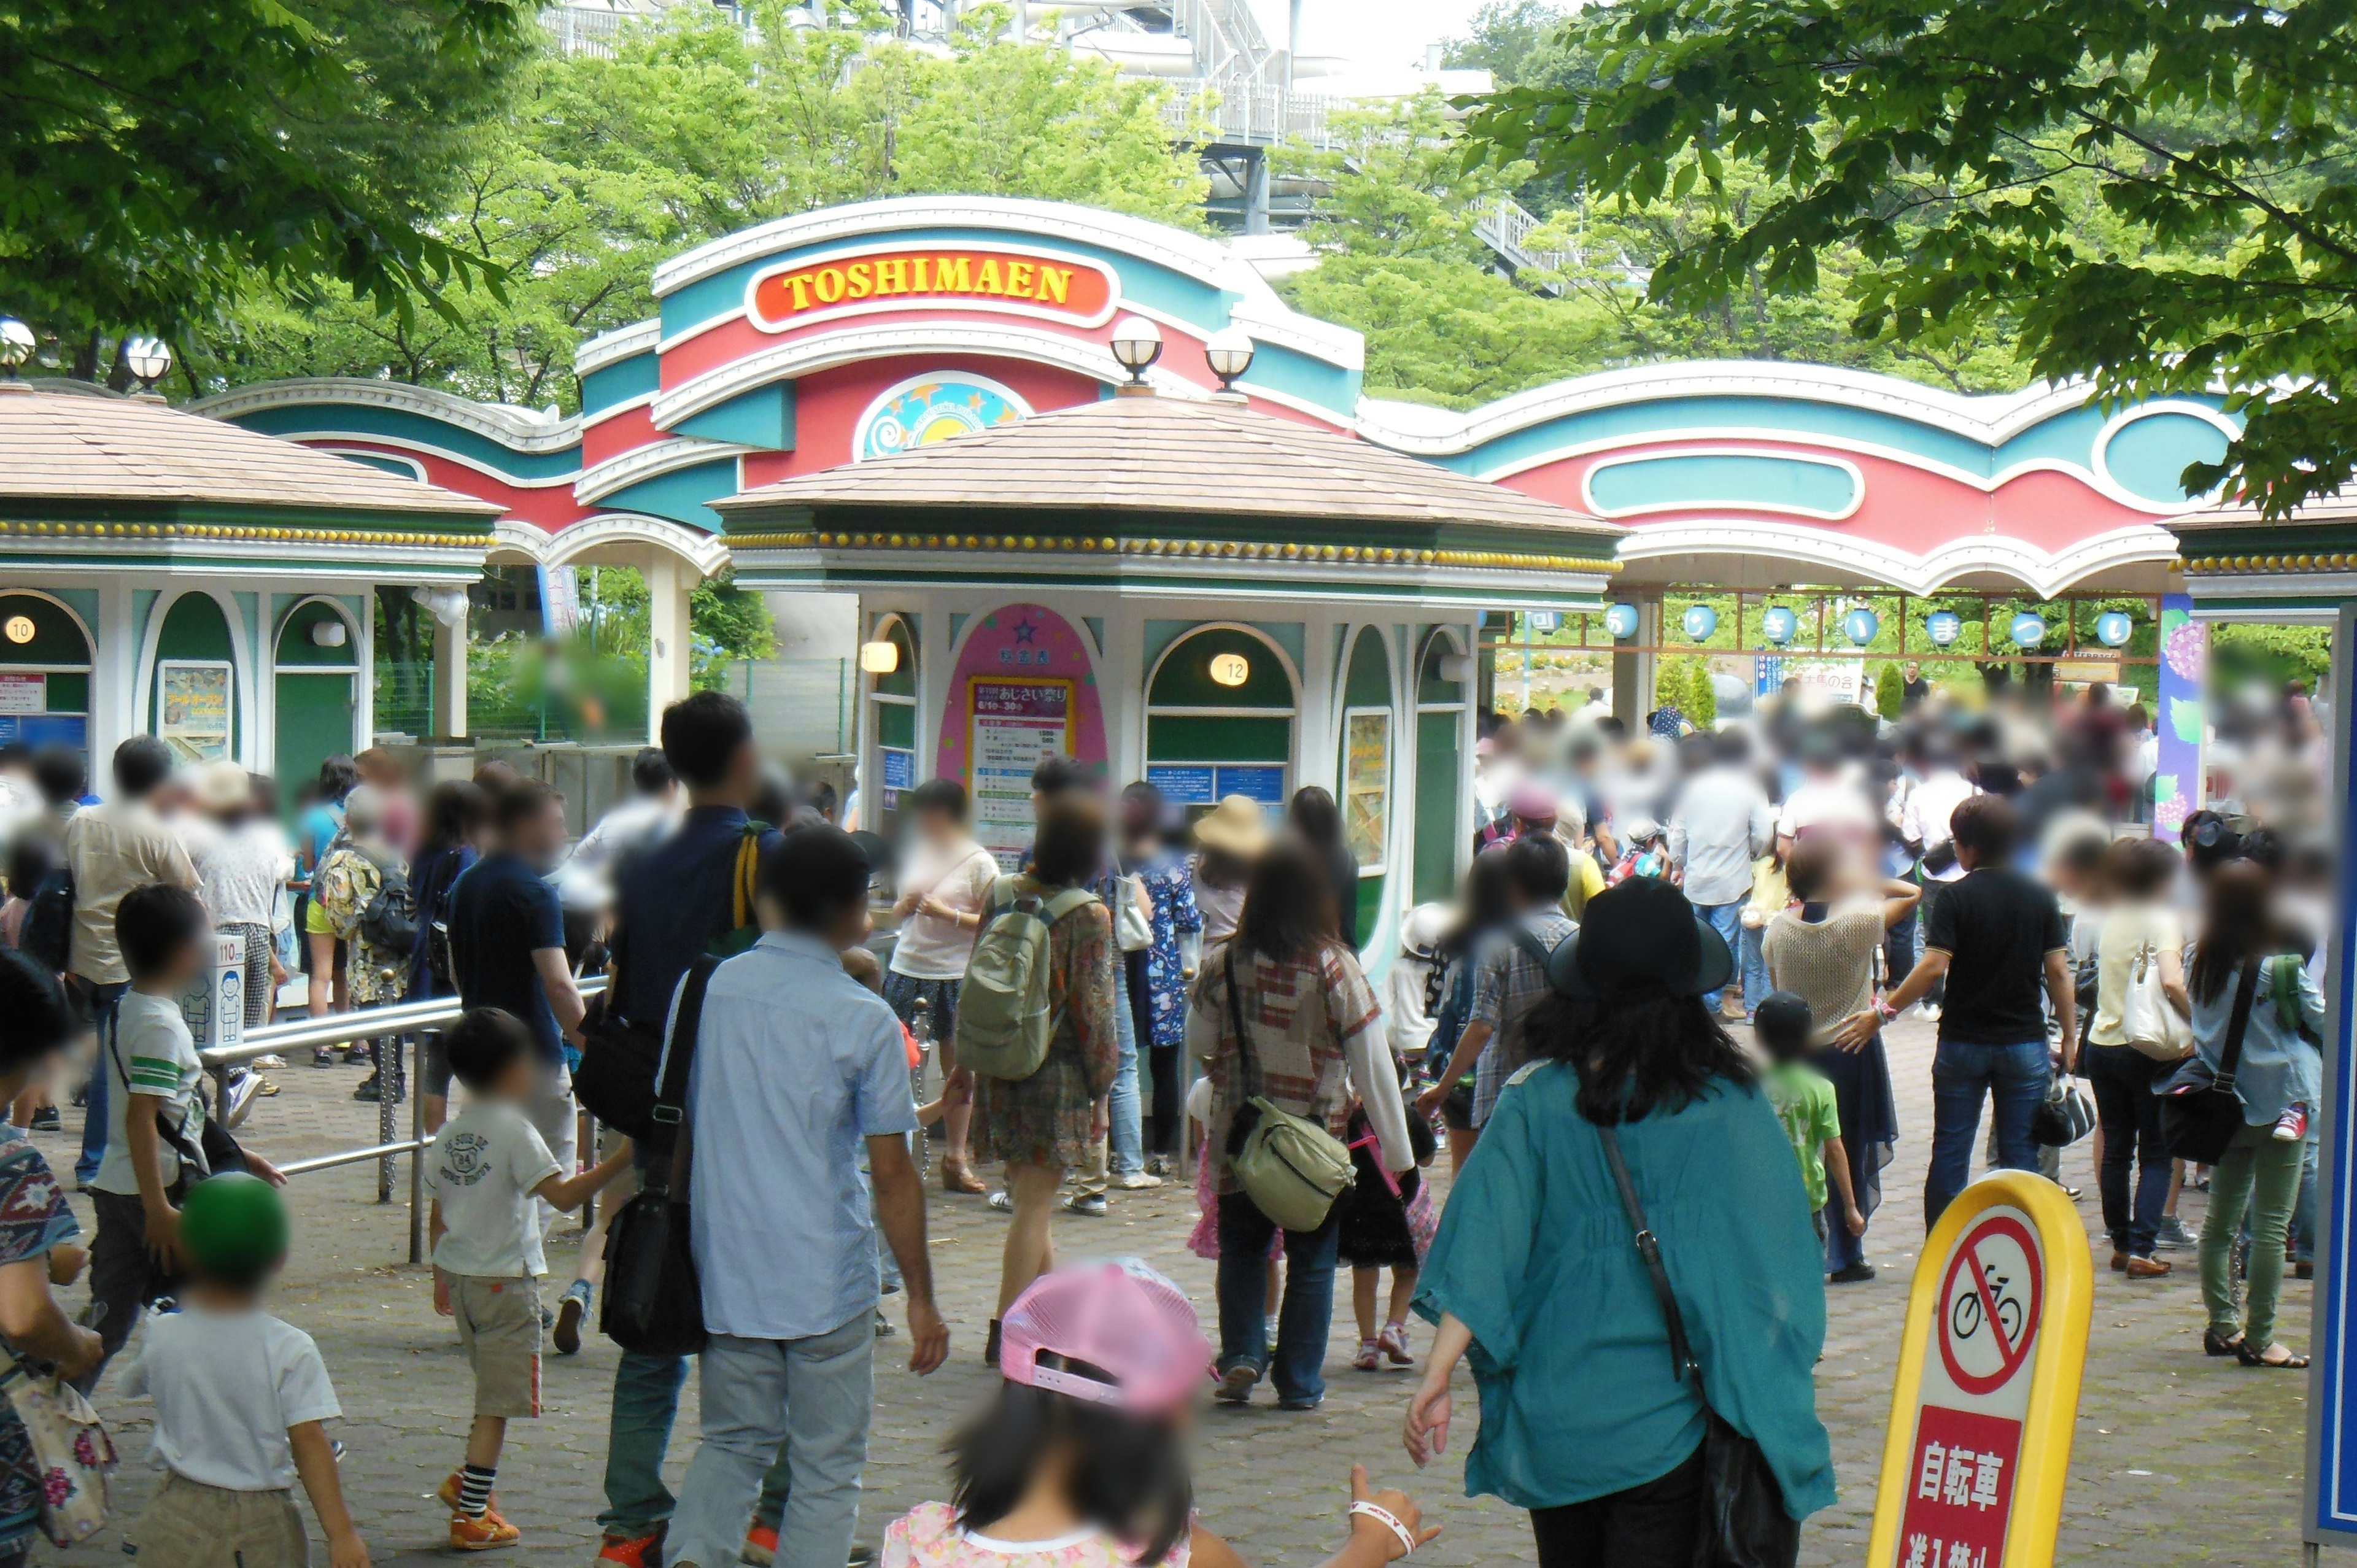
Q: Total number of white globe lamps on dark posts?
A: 4